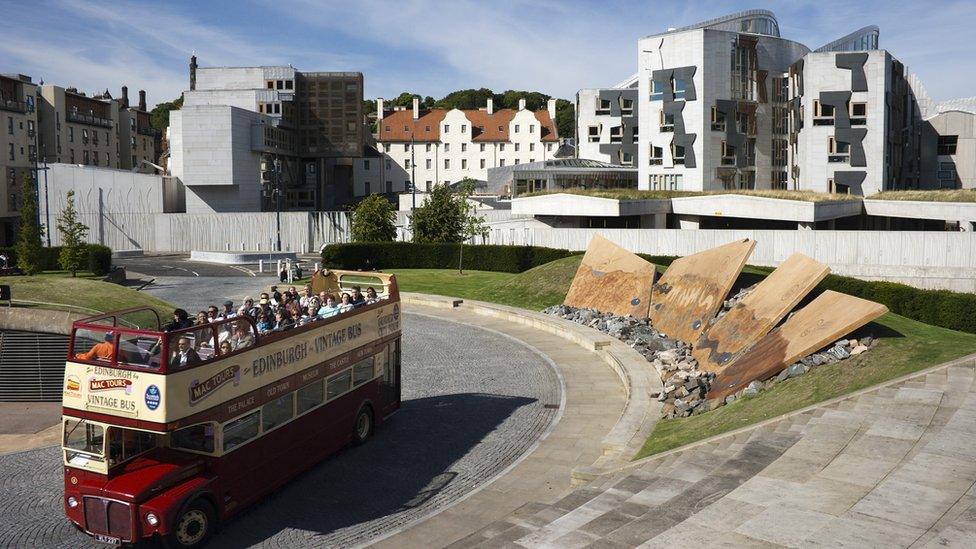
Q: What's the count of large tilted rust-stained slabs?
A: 4